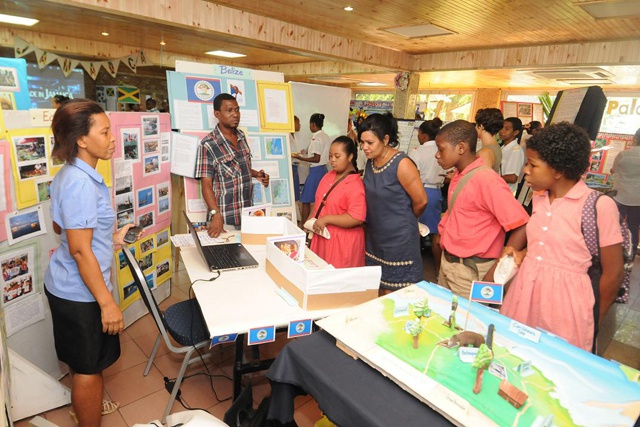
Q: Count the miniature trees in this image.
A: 3